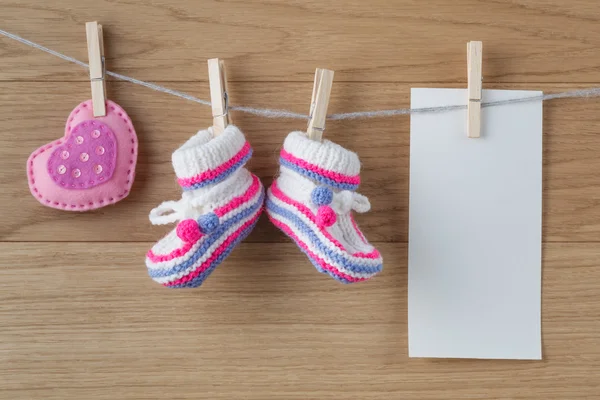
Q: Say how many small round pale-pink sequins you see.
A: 8